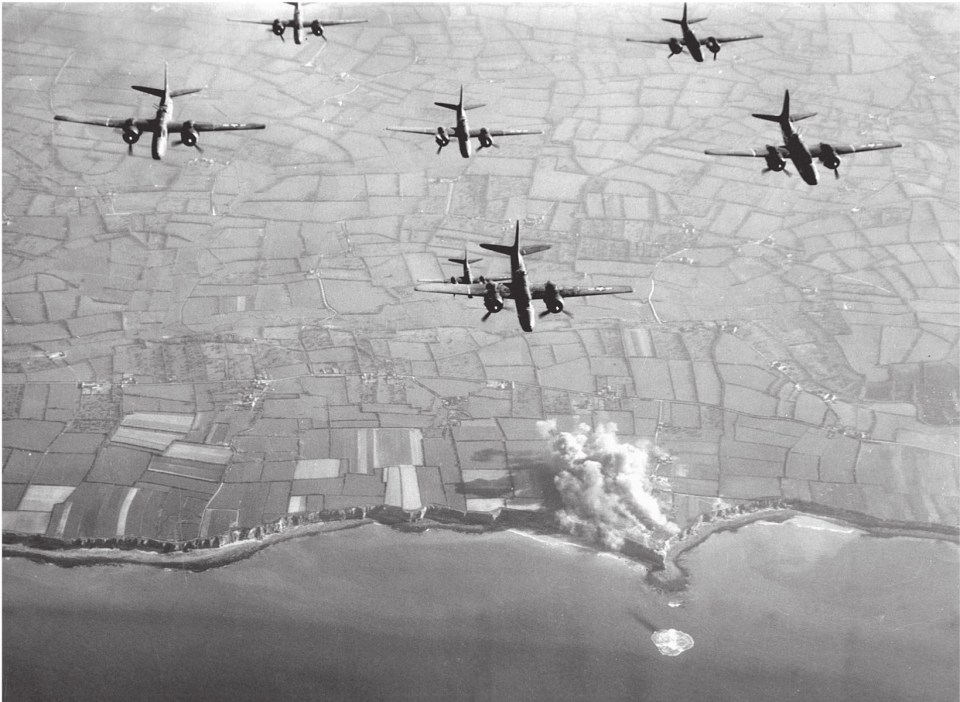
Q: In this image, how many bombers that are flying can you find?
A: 7